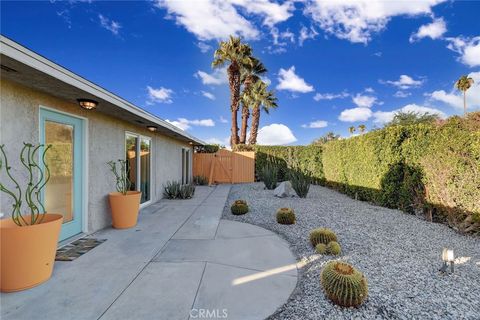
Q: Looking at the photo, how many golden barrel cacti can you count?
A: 6